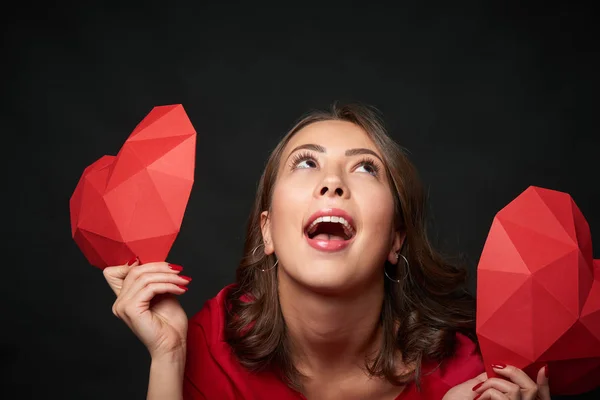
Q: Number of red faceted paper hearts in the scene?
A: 2